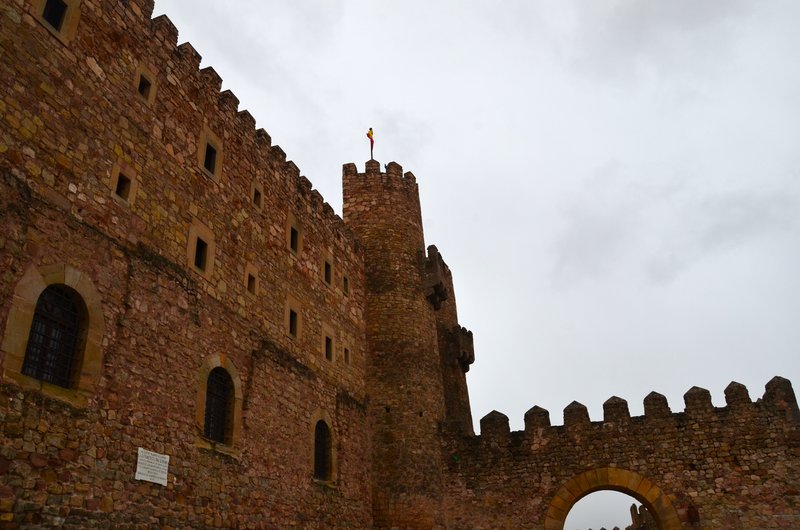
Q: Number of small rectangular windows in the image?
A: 13